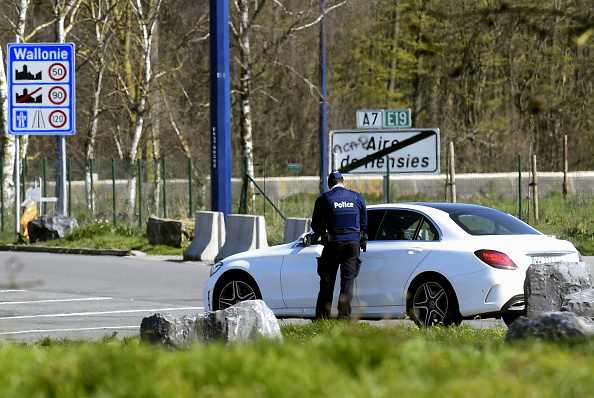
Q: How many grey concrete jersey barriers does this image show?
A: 3